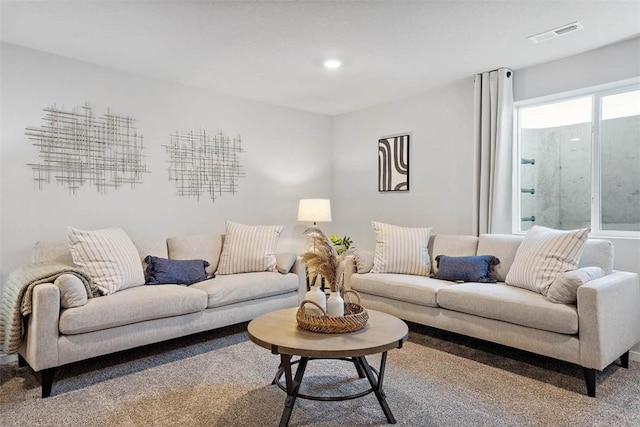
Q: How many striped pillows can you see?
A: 4